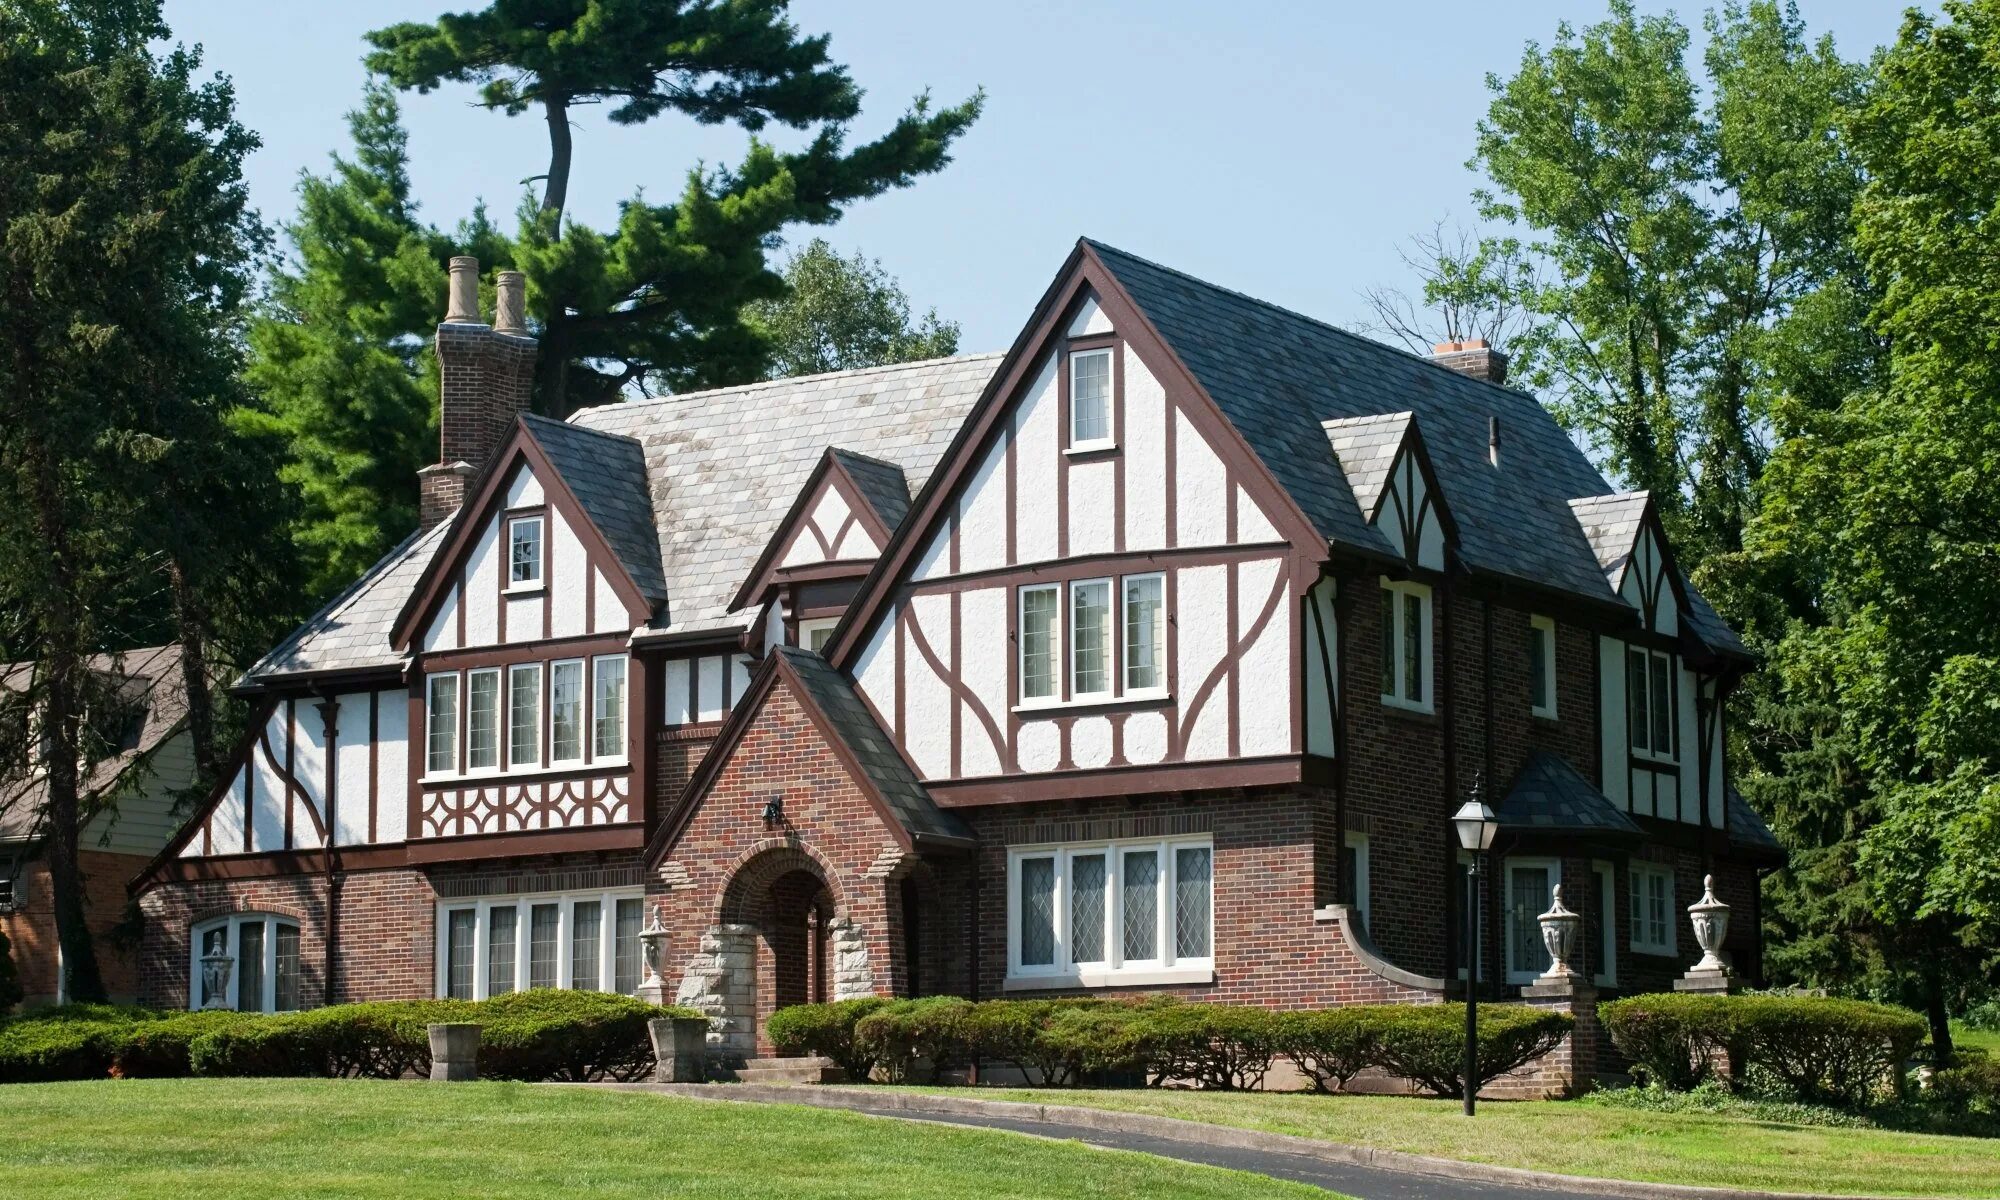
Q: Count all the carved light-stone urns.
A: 4